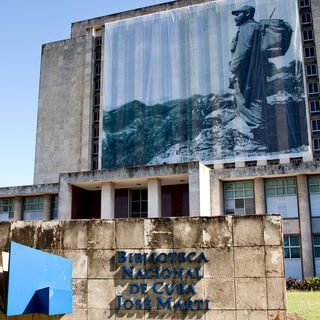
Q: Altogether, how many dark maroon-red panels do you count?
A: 3